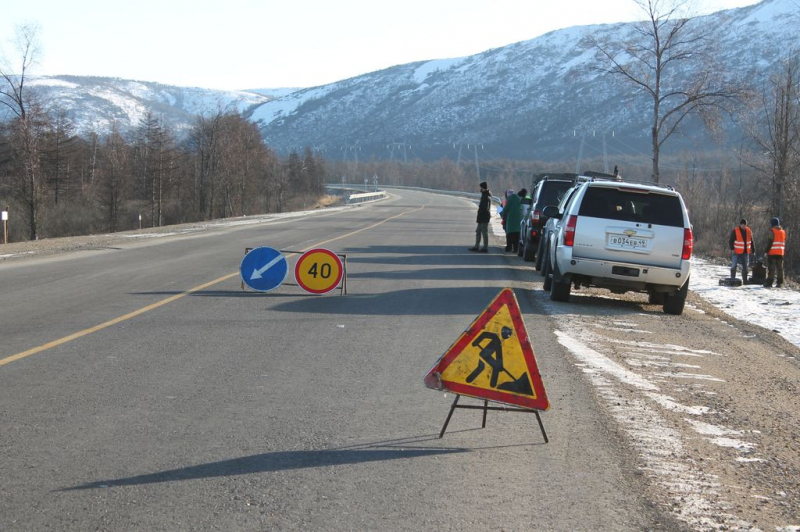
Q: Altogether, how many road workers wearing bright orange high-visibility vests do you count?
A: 2